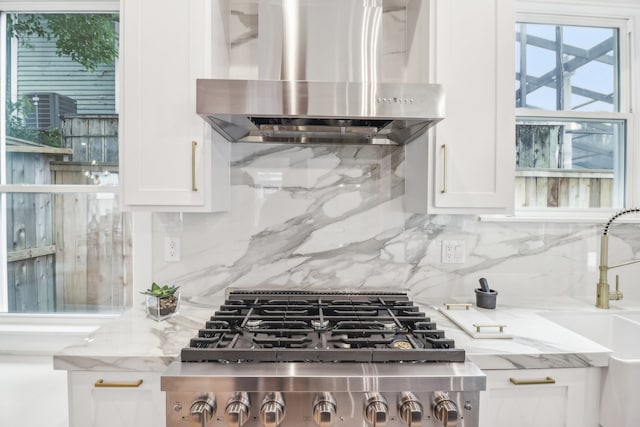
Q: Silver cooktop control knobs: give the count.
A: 7